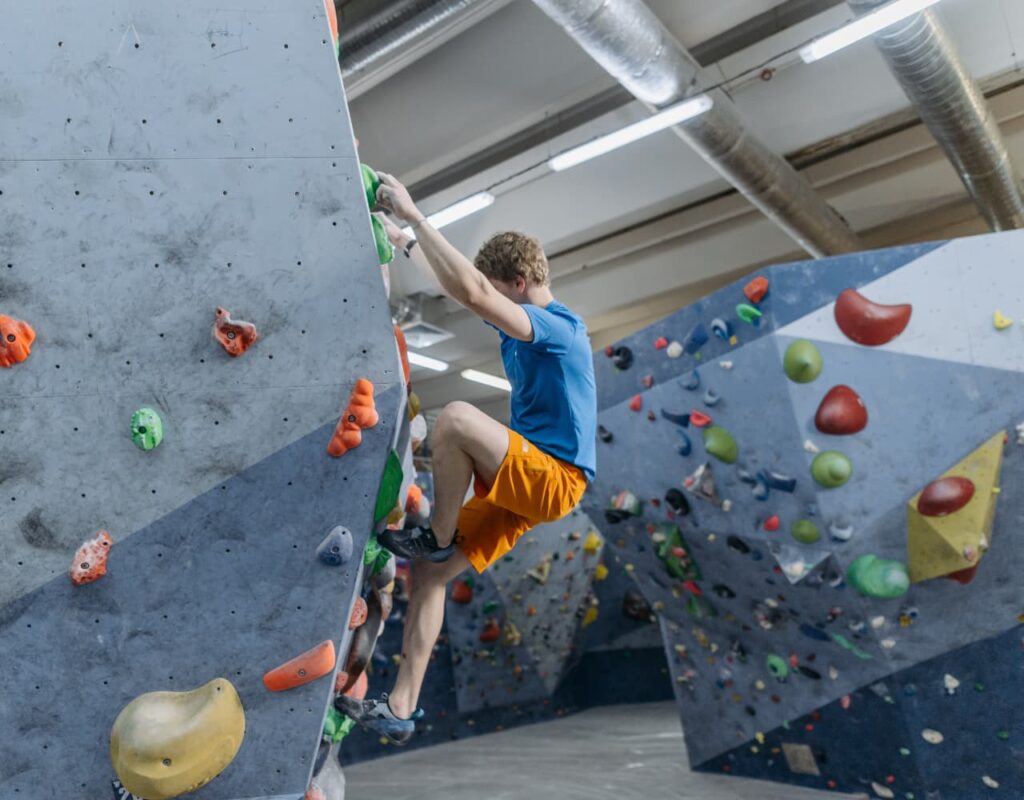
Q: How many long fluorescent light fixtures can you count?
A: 5